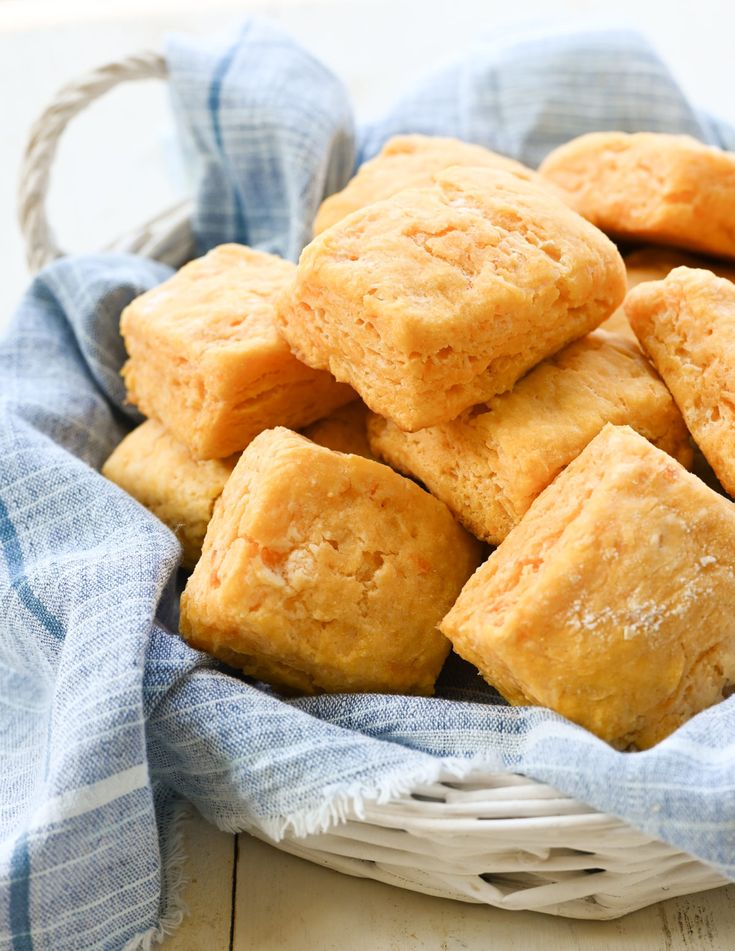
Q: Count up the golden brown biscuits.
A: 11